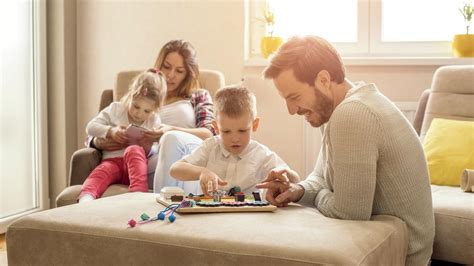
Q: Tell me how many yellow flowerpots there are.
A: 2